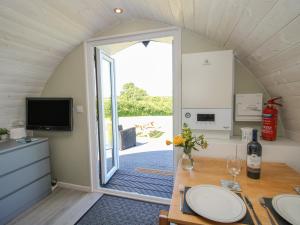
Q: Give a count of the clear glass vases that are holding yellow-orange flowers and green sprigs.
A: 1